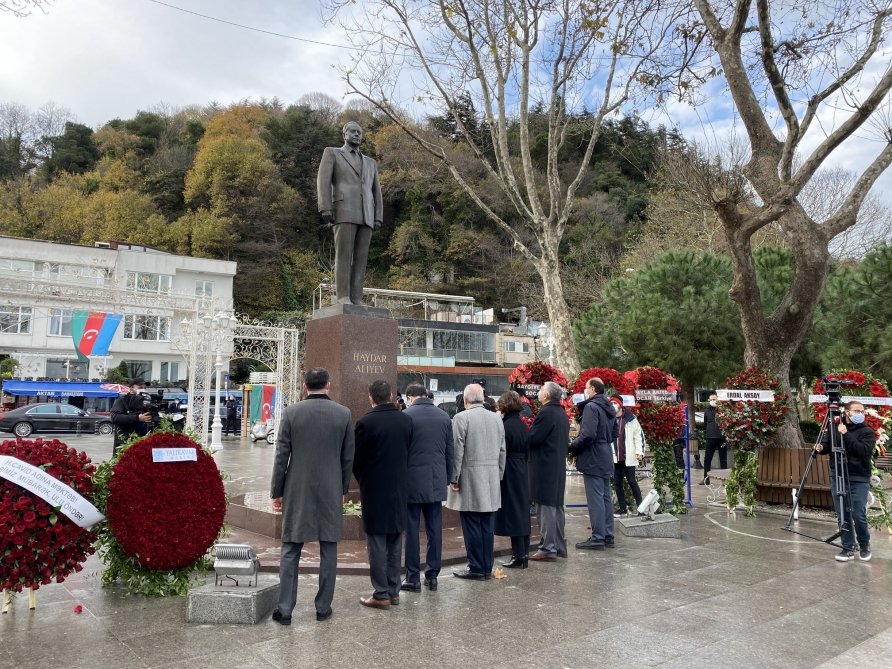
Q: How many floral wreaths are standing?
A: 7